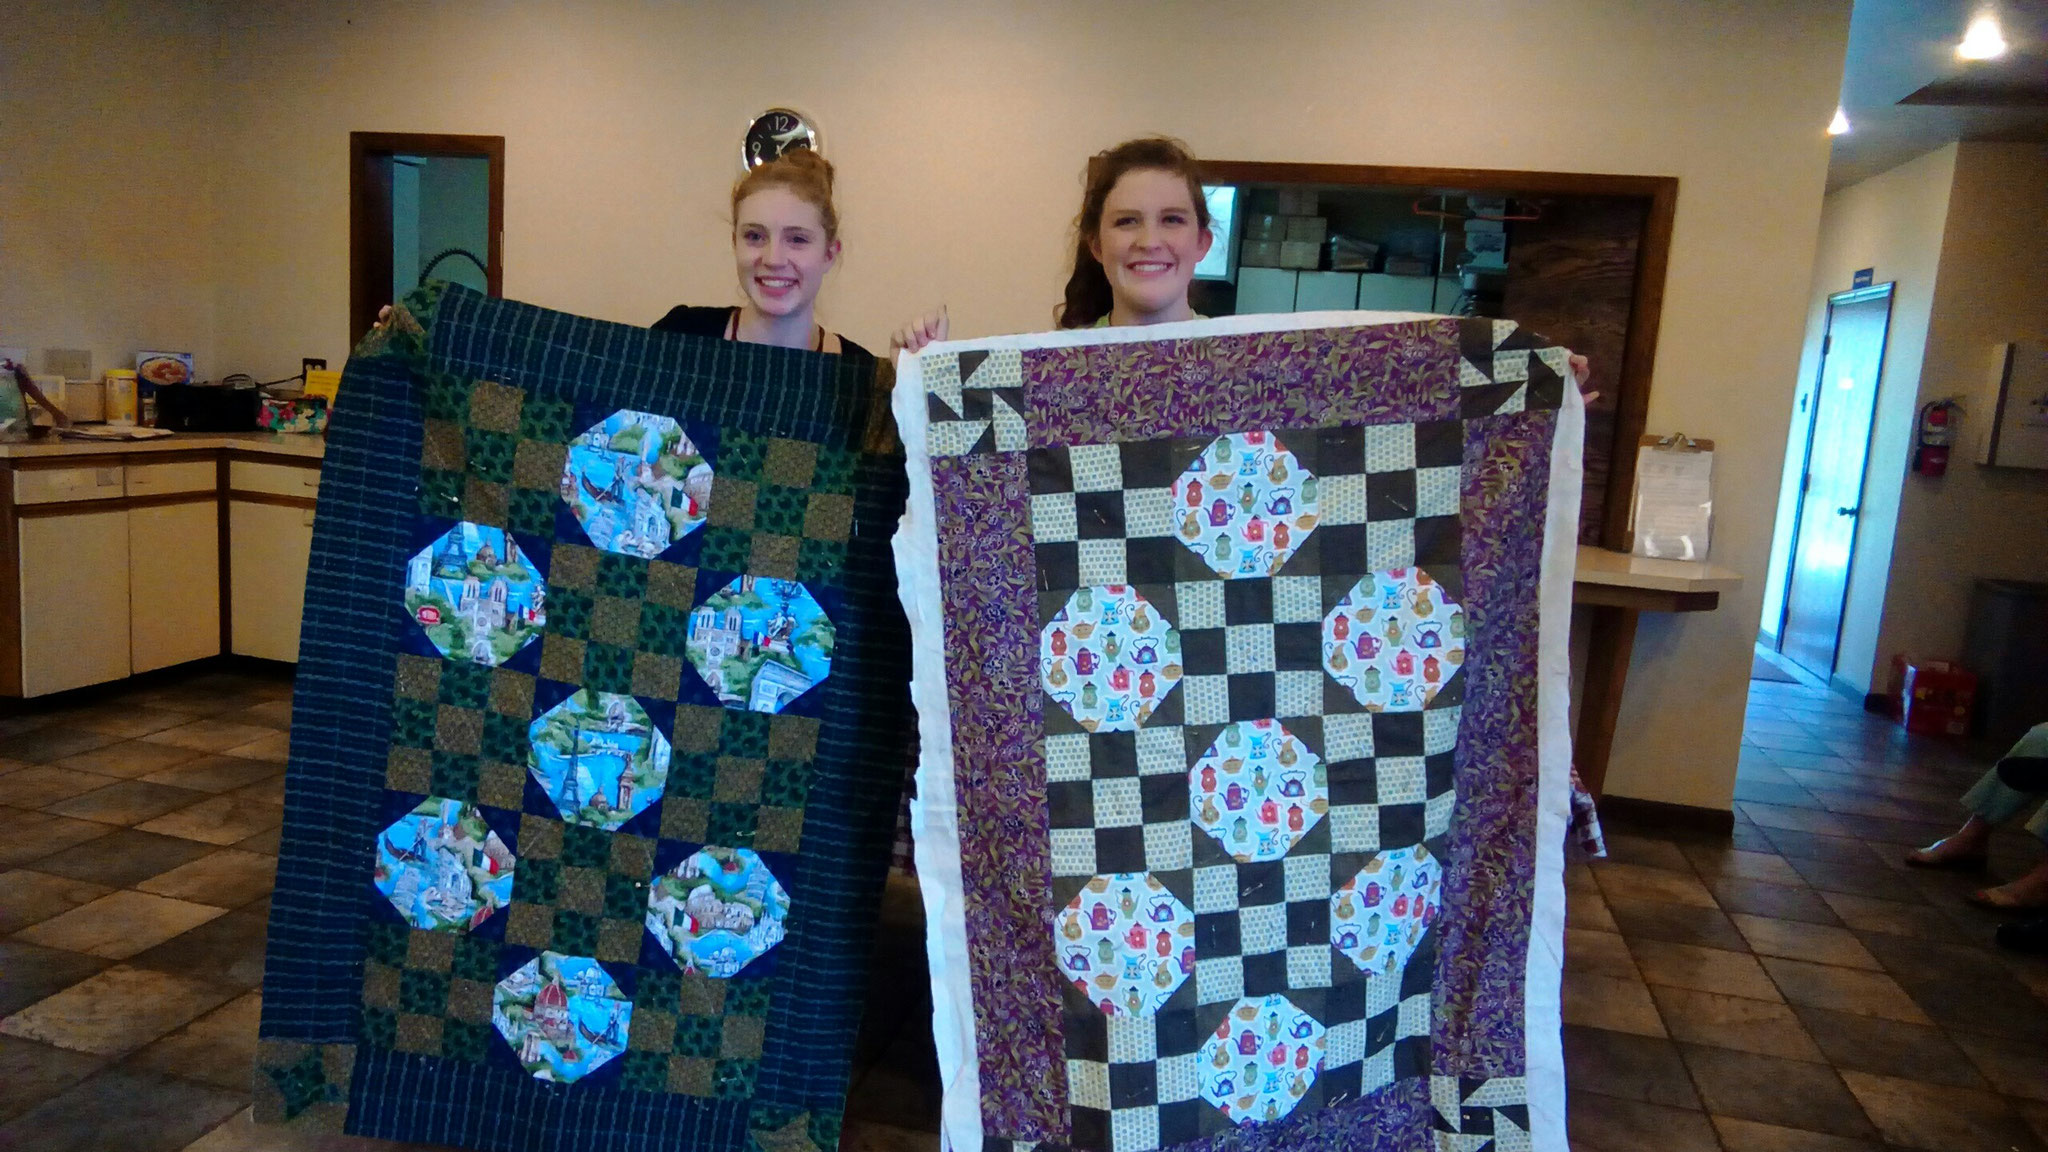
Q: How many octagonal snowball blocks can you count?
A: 14